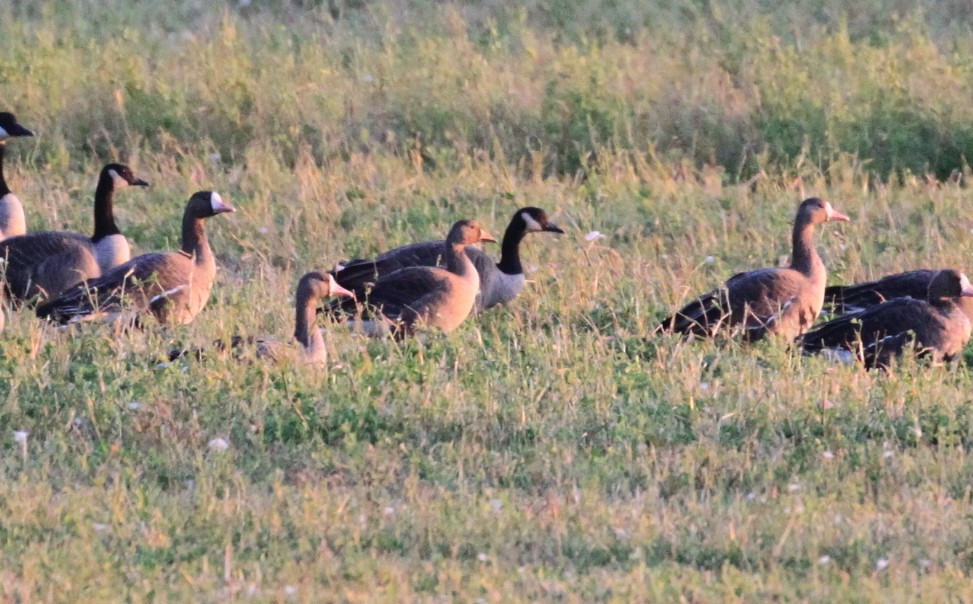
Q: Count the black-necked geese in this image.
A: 3